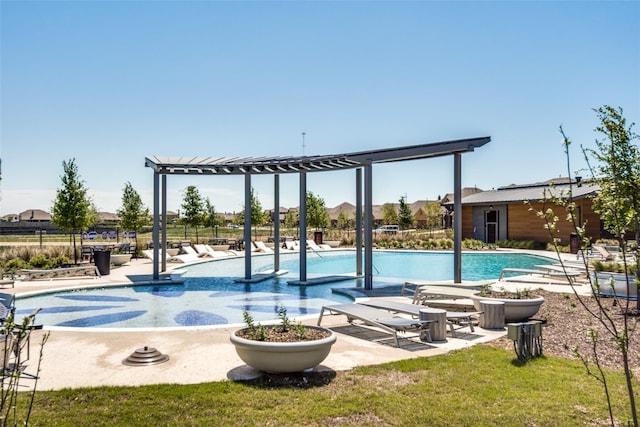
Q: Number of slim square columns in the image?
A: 8